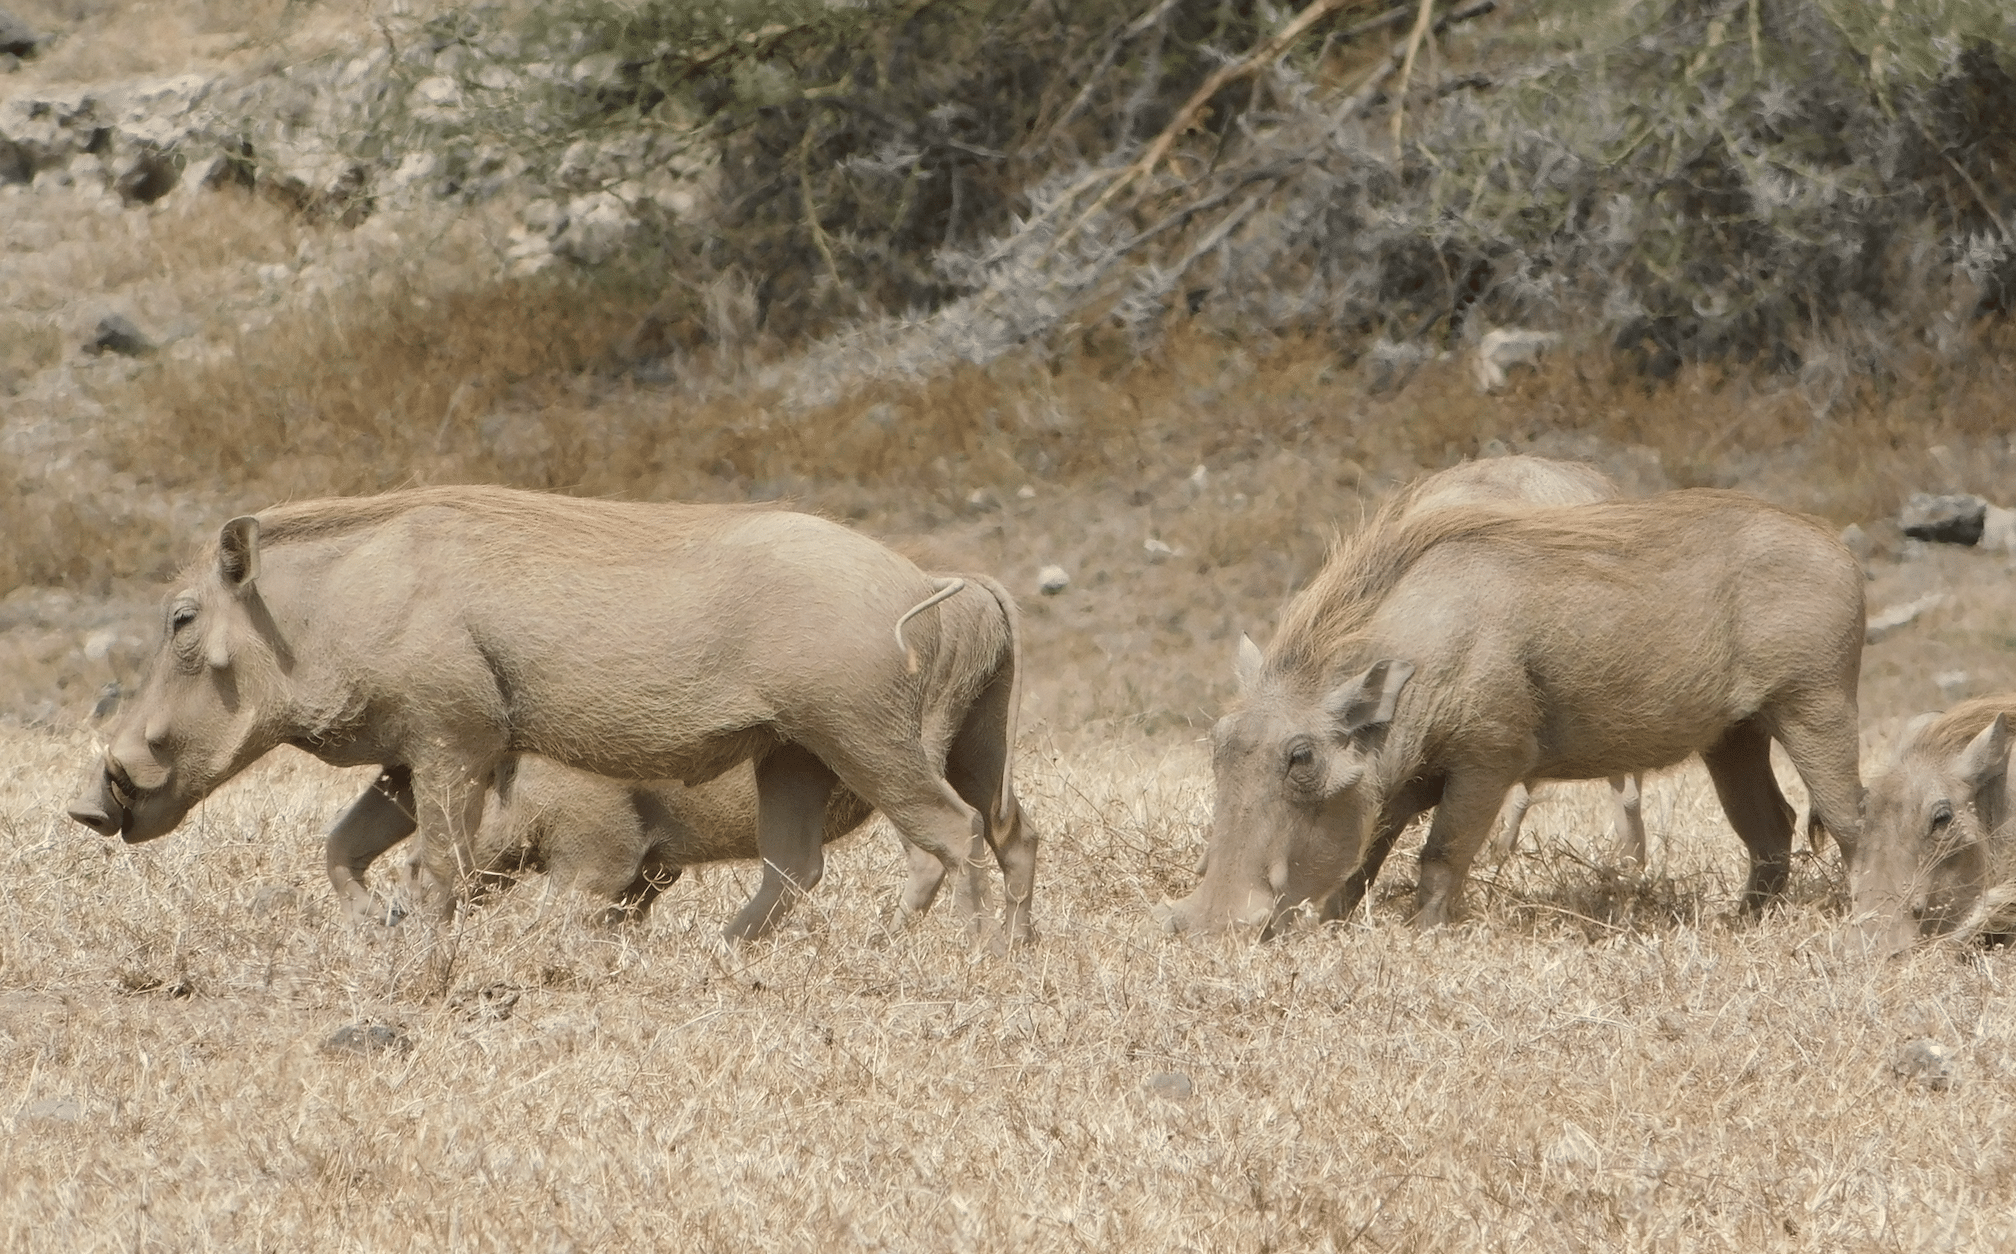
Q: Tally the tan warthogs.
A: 5